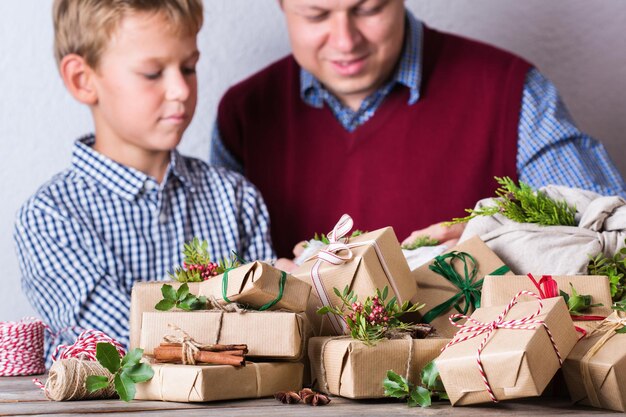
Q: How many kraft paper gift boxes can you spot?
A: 10